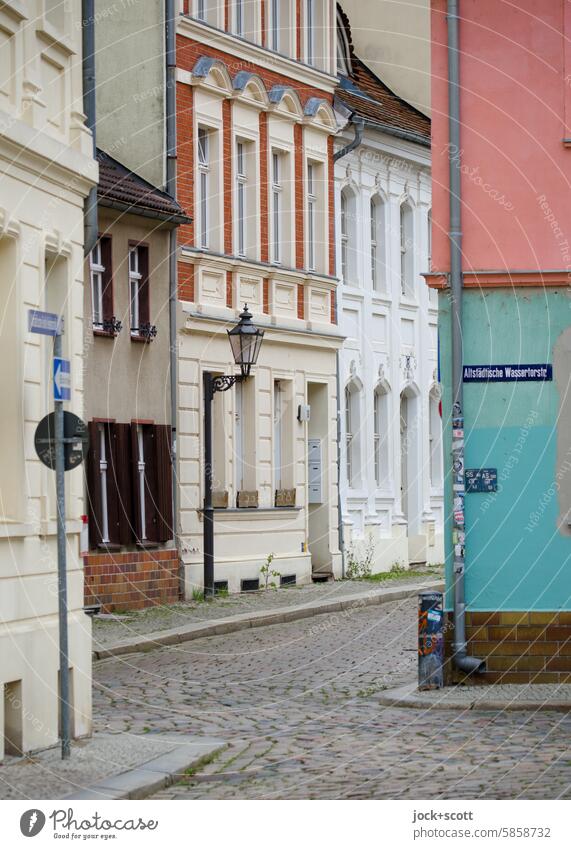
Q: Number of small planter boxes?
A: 3